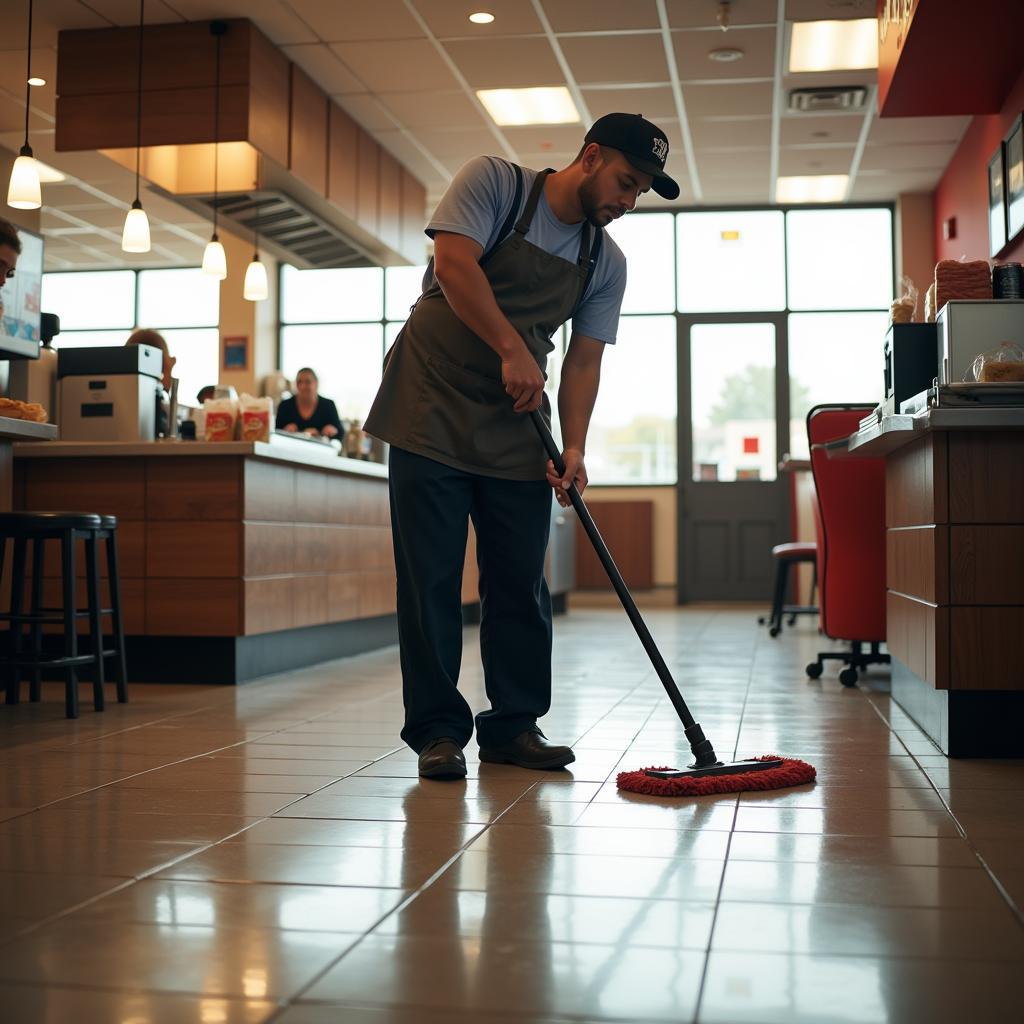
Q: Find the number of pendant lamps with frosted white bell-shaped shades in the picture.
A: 4